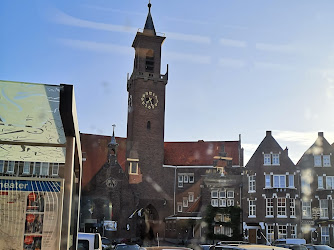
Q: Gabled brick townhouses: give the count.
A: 2